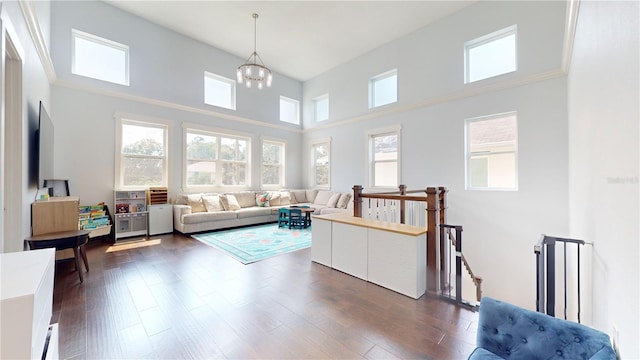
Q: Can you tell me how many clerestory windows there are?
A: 6